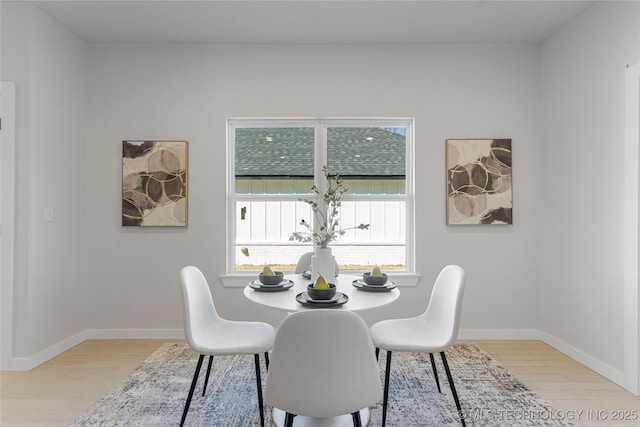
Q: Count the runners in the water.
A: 0